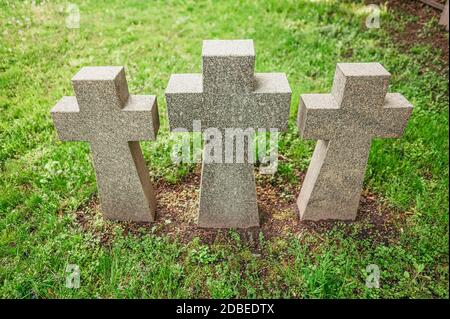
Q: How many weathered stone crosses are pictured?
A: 3